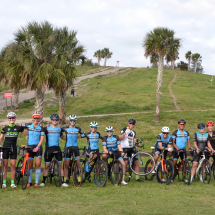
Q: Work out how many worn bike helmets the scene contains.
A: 11